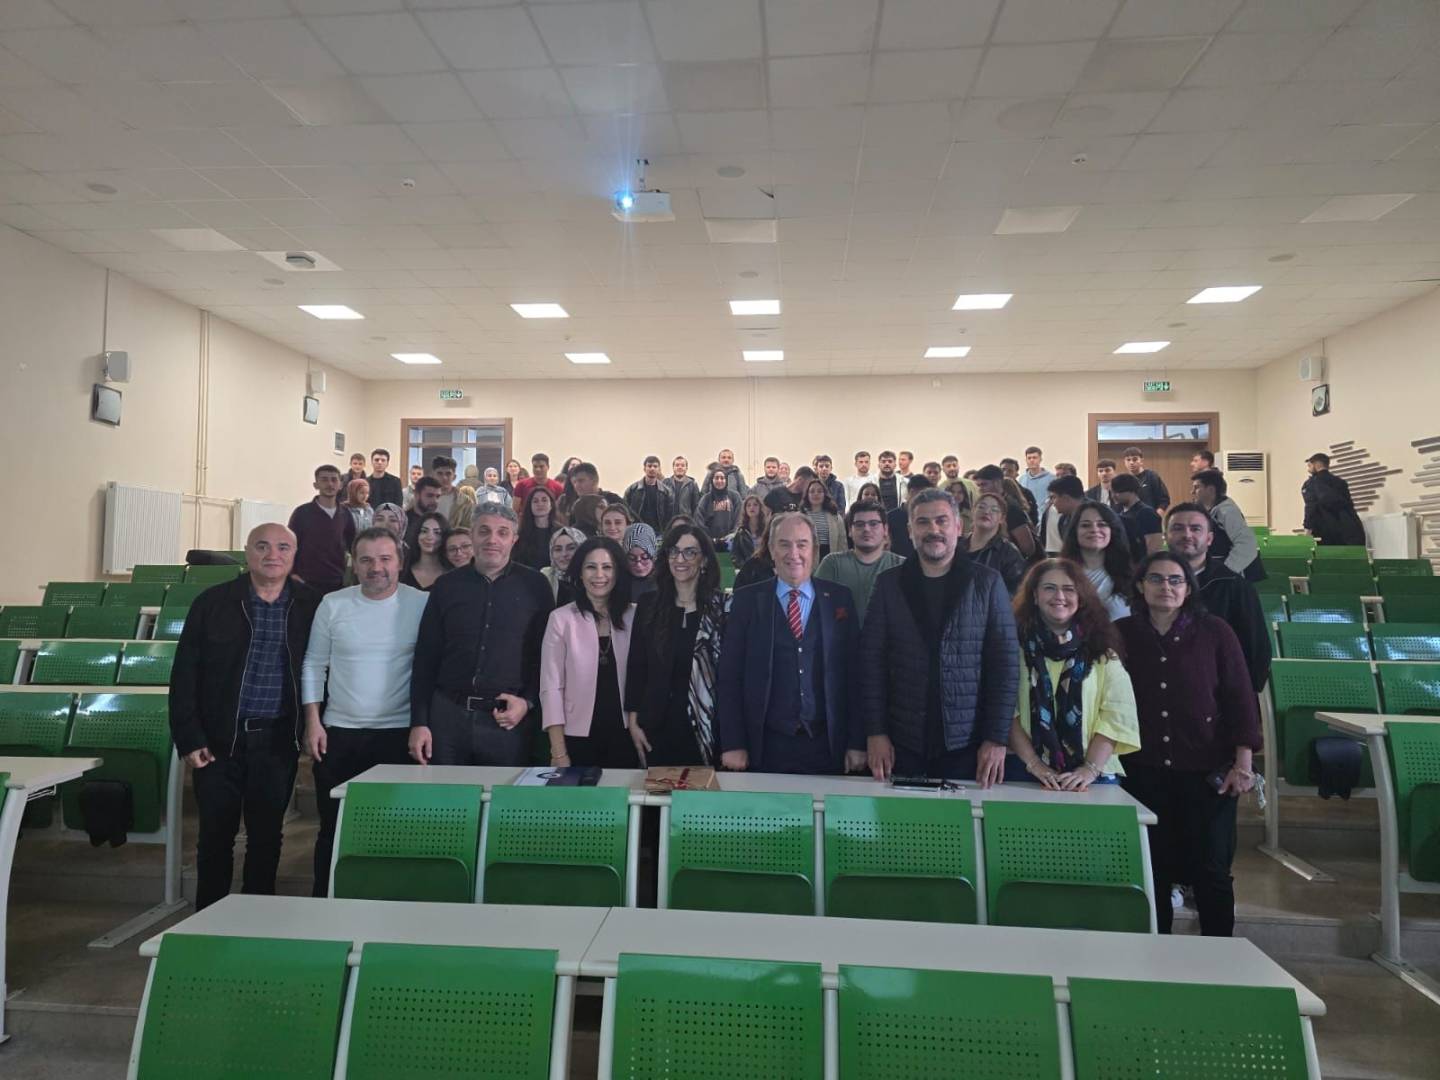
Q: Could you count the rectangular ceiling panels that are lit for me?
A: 10